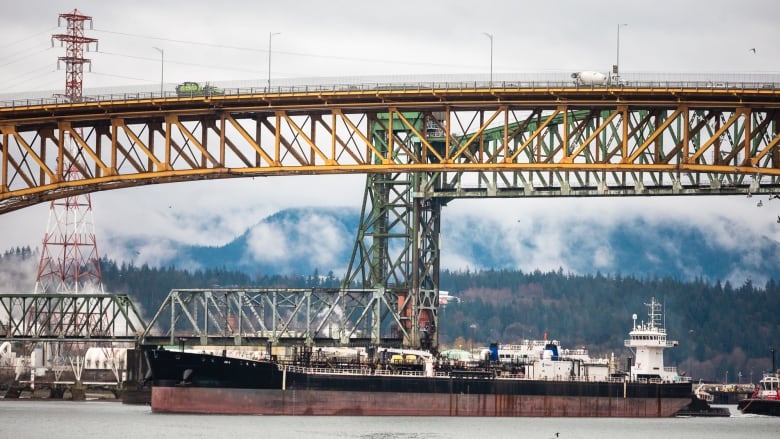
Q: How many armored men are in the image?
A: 0